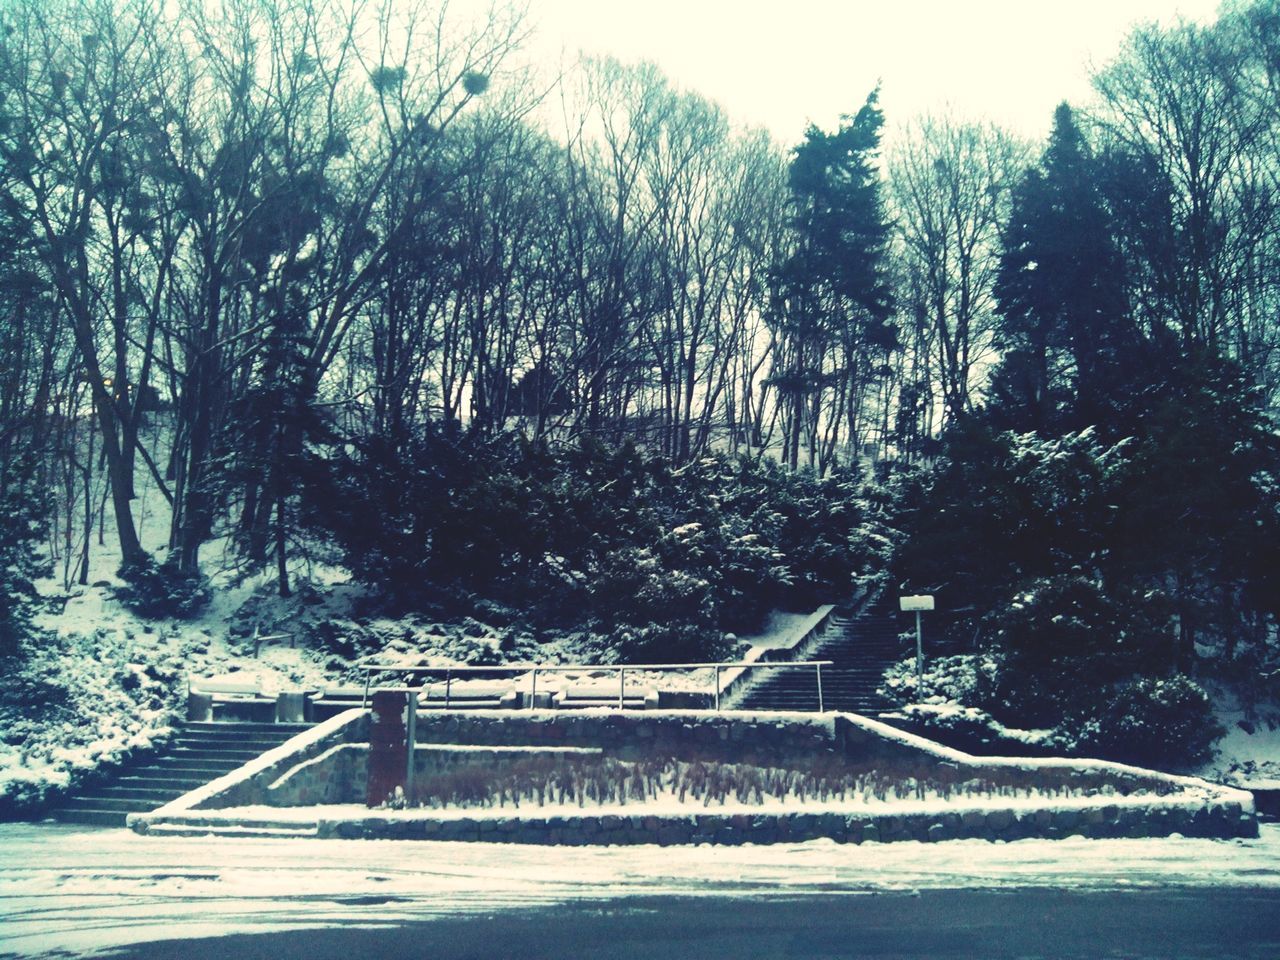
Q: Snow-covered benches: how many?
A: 4